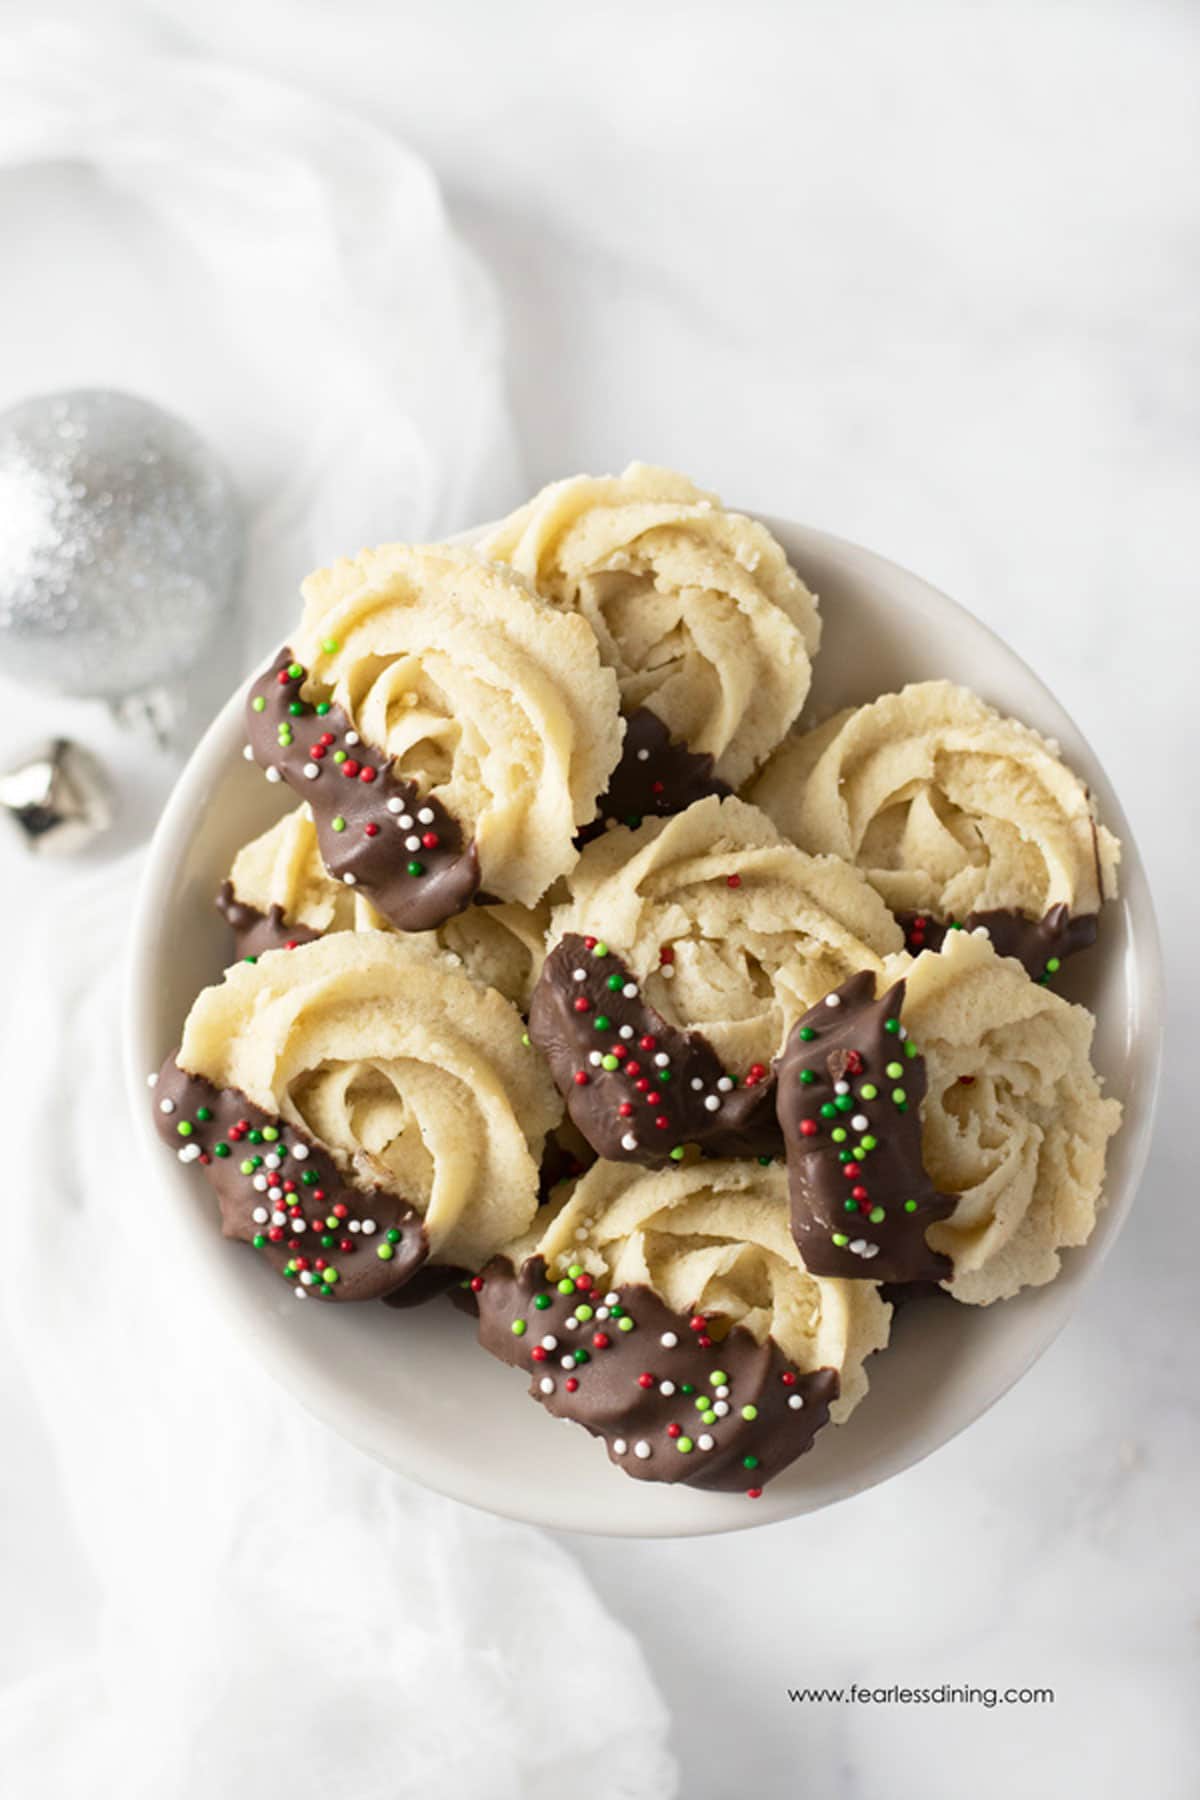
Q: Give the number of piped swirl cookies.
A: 8